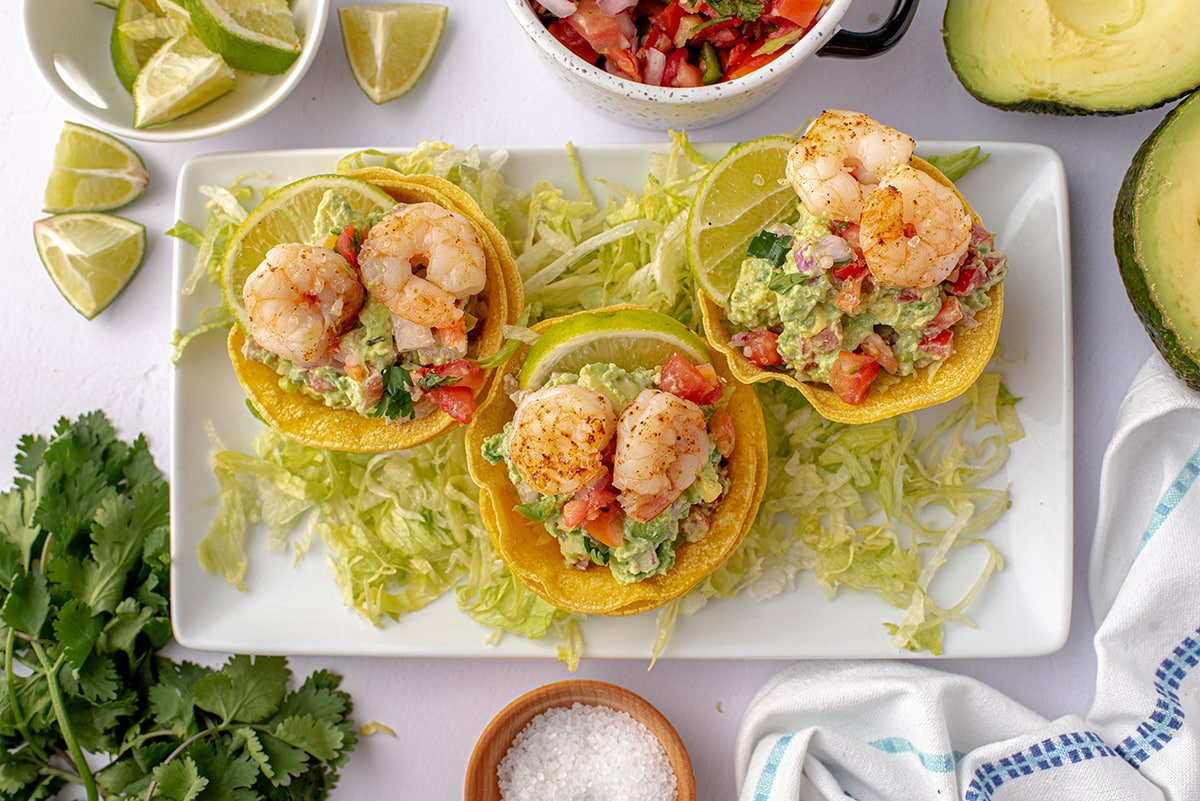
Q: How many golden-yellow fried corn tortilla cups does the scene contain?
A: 3